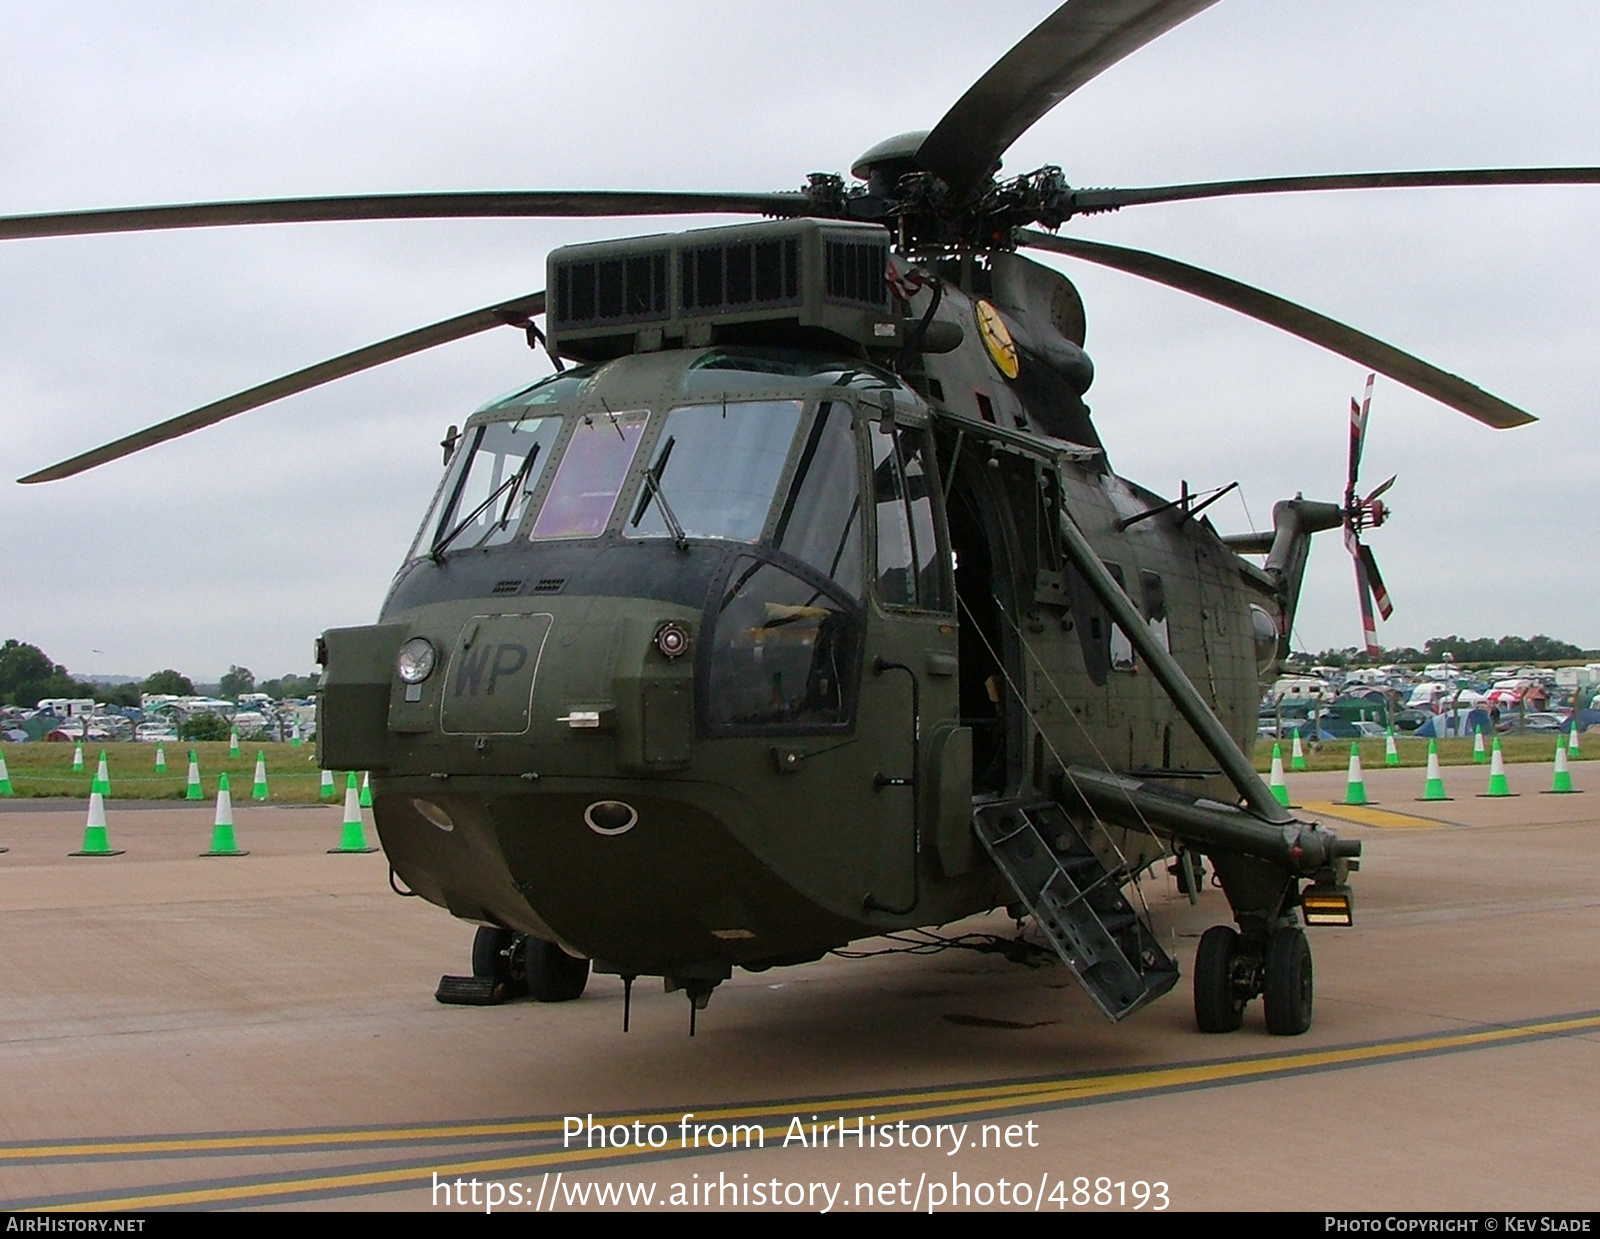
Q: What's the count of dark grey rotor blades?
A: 5